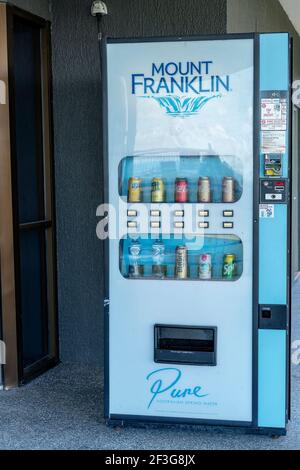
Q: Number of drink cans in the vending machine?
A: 8